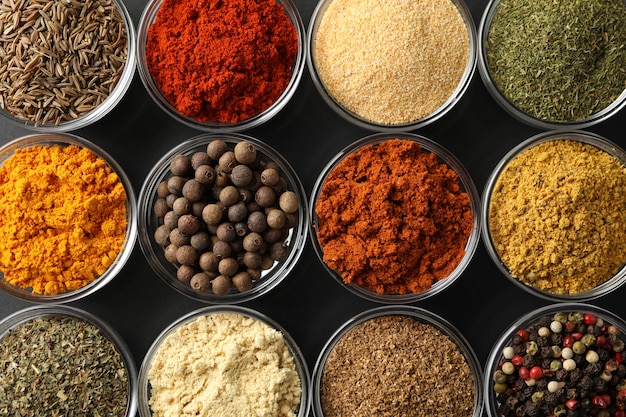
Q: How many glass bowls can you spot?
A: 12